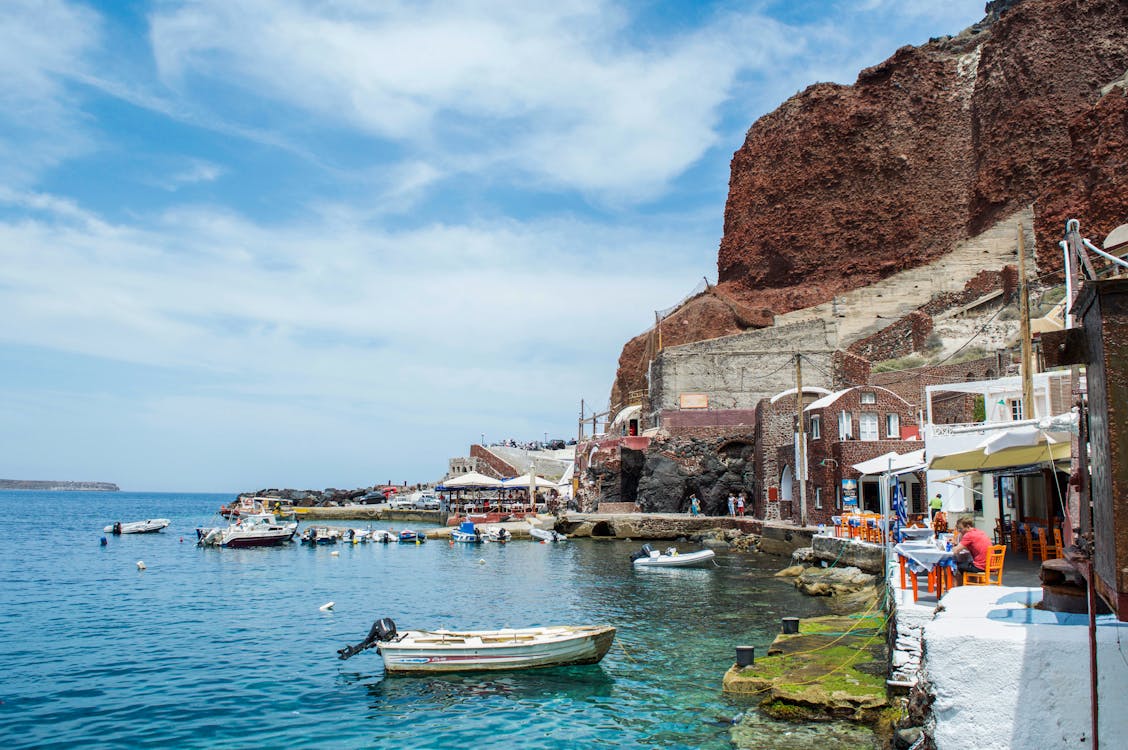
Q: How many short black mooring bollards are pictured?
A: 2